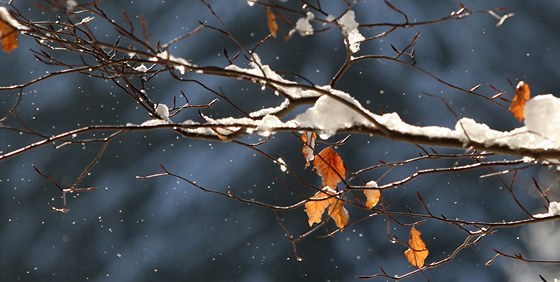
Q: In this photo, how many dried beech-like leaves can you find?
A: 9